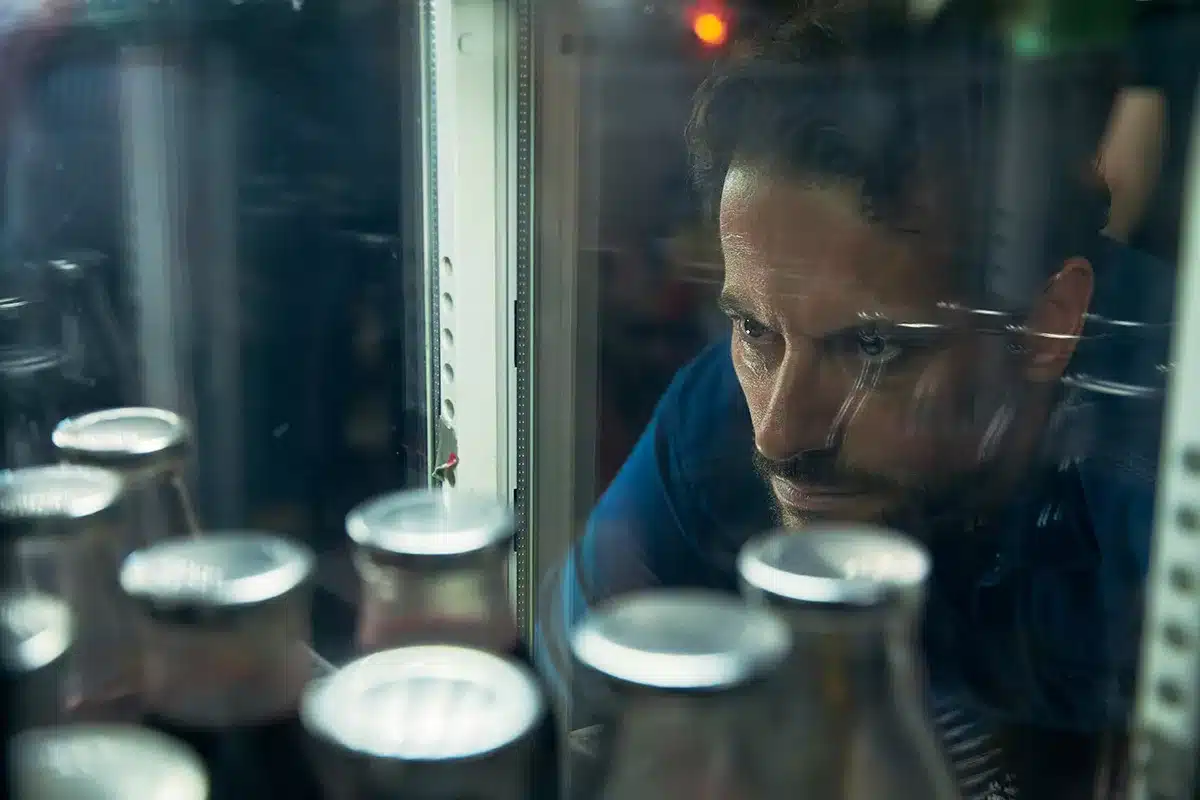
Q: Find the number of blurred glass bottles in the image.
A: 9